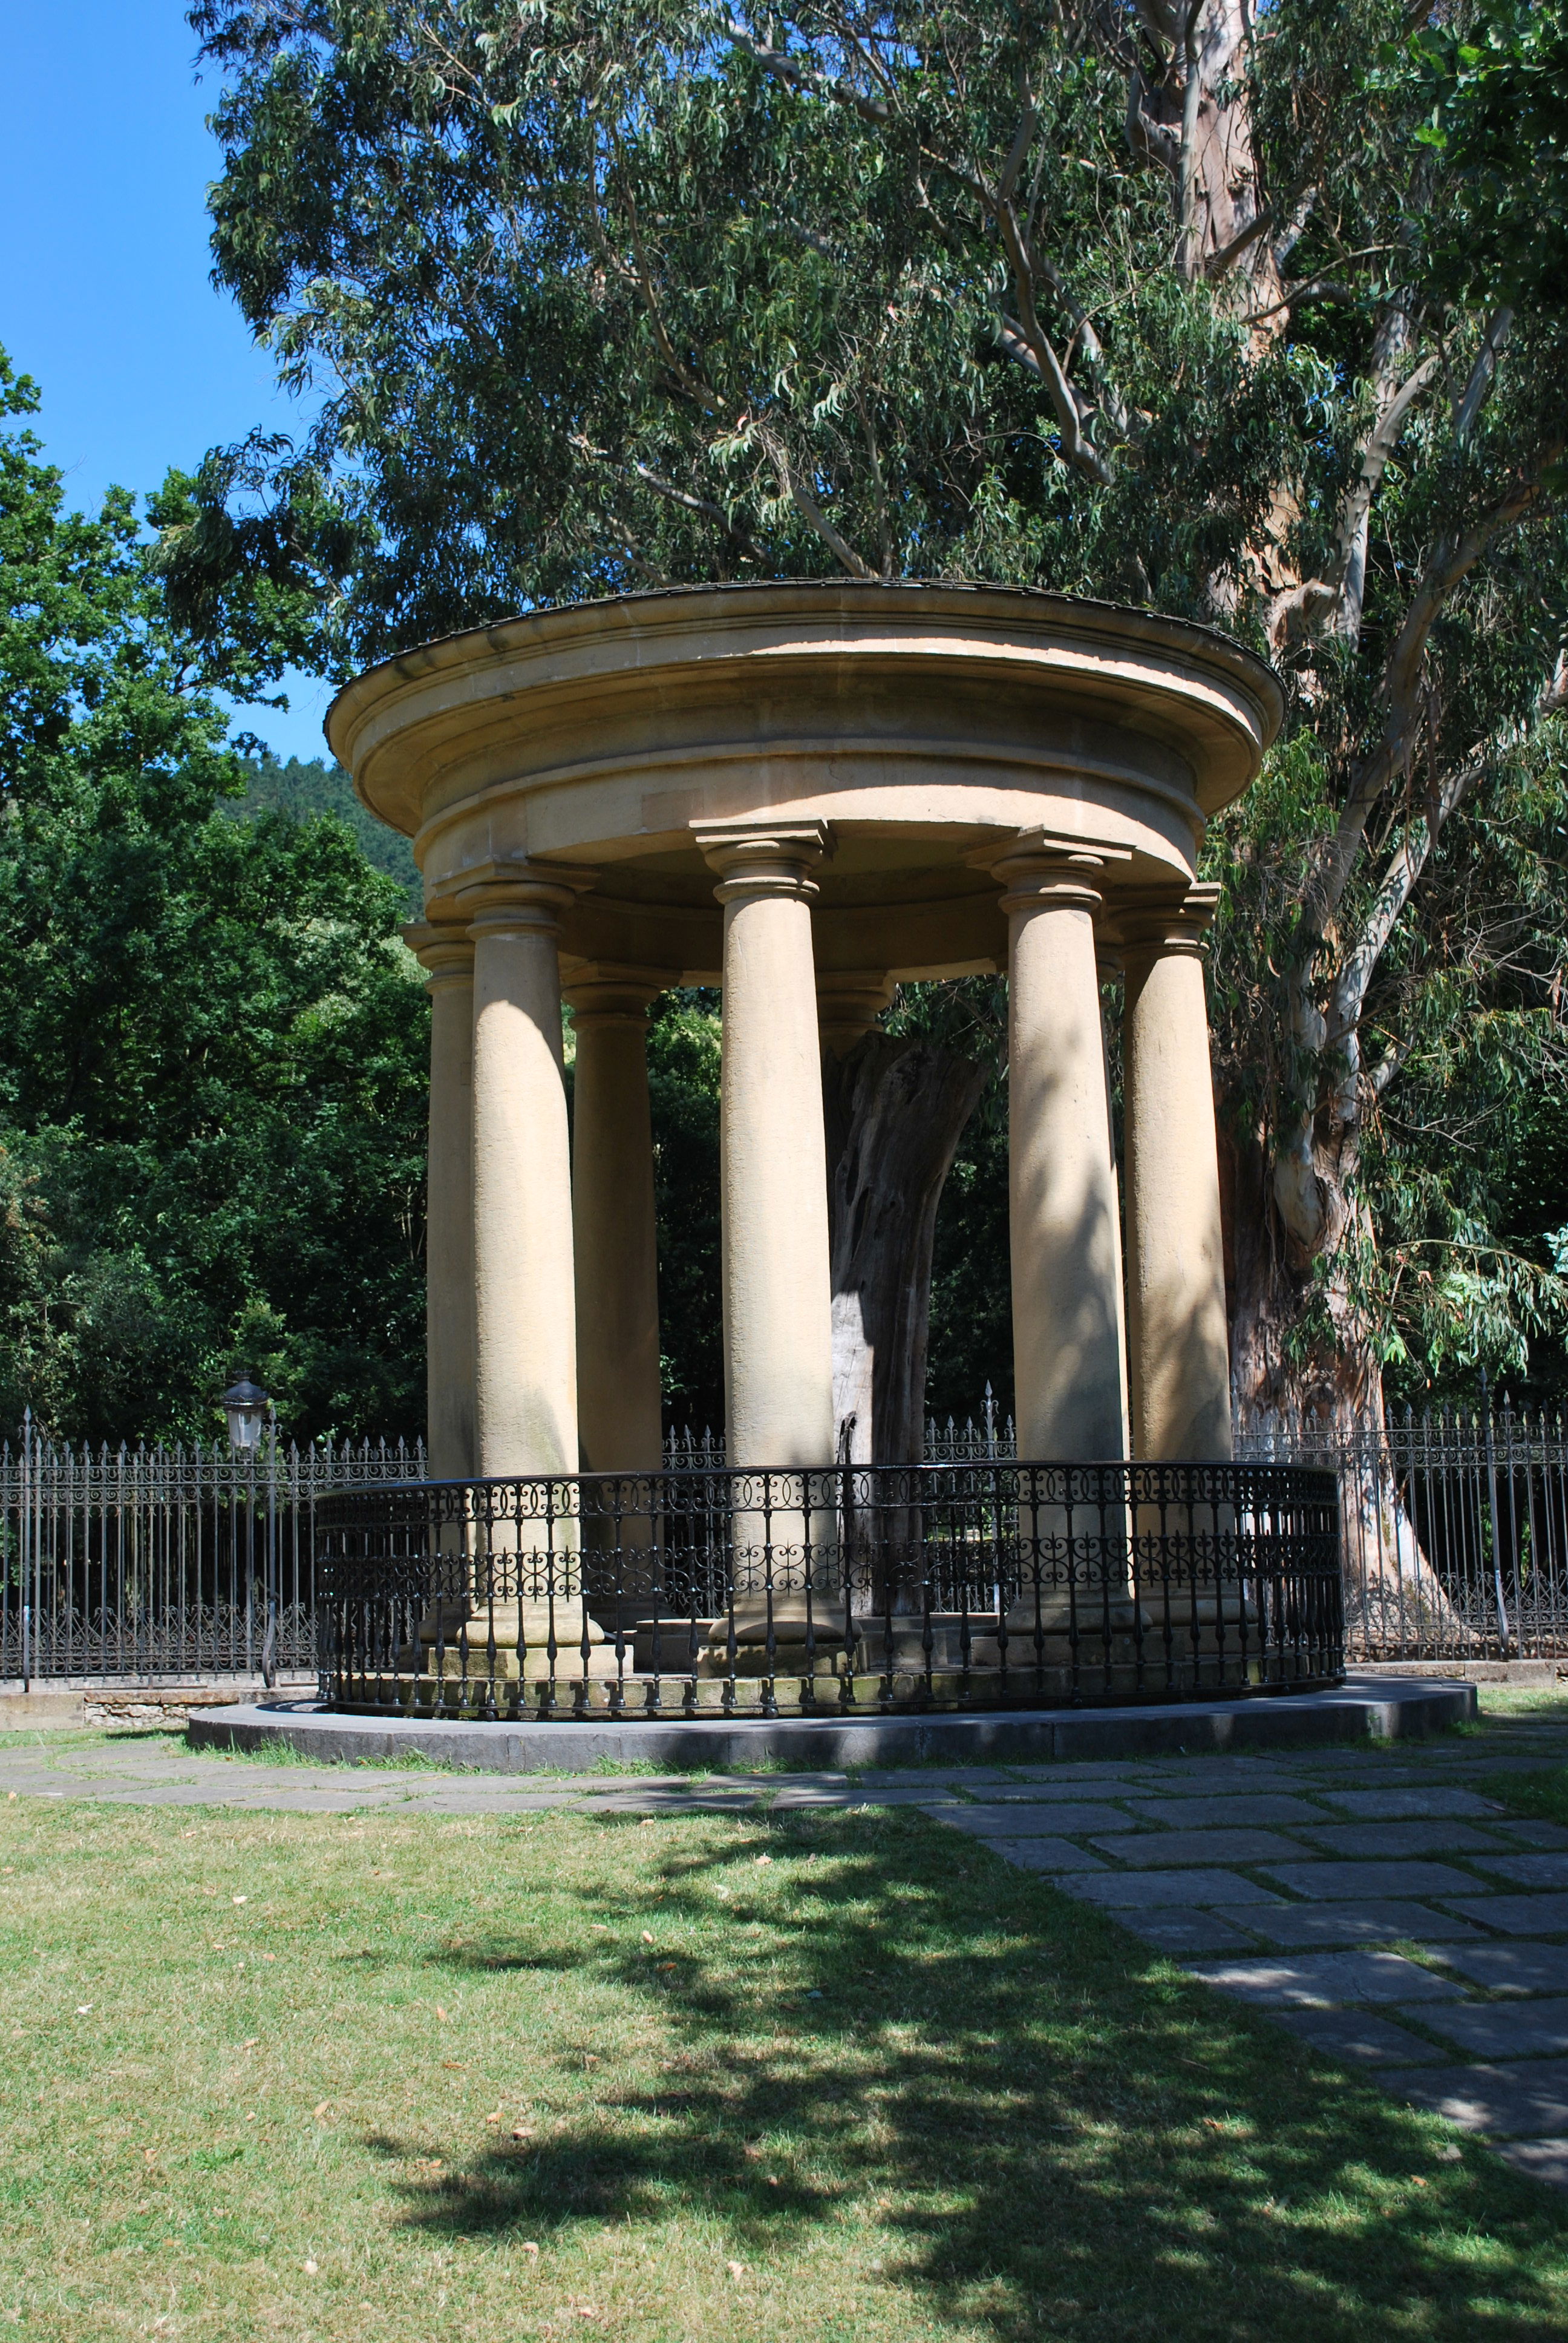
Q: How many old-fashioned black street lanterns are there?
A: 1